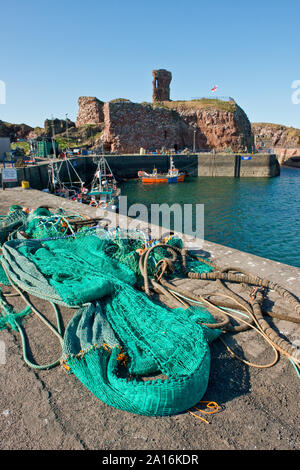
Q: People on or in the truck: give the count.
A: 0